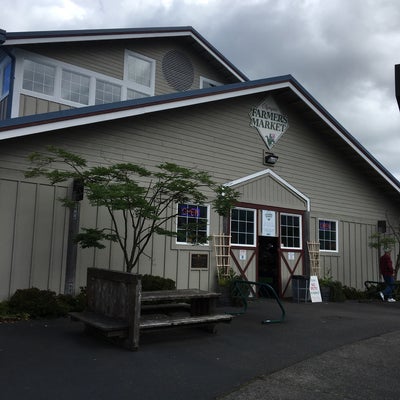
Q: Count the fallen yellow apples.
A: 0